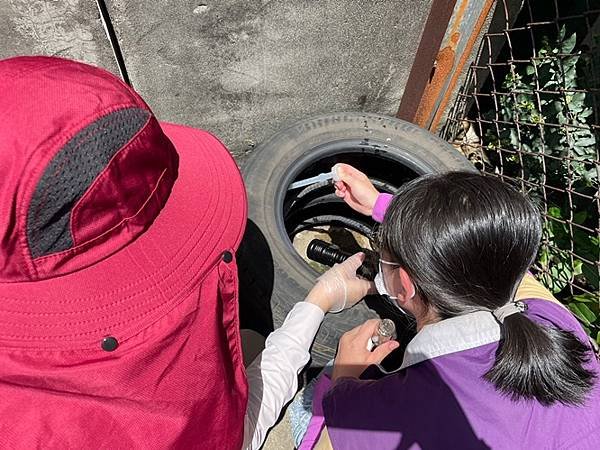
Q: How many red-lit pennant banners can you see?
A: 0